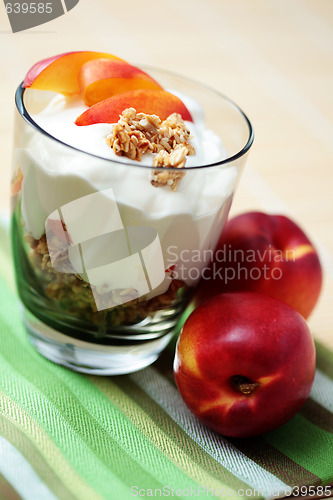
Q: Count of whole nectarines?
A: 2